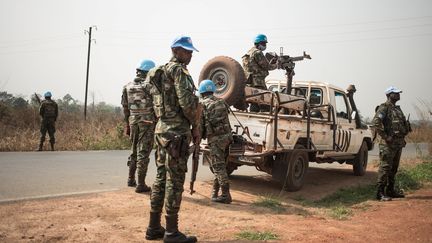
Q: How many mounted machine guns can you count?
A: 1